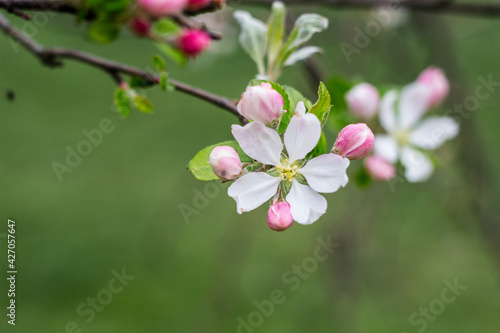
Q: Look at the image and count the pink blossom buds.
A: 11